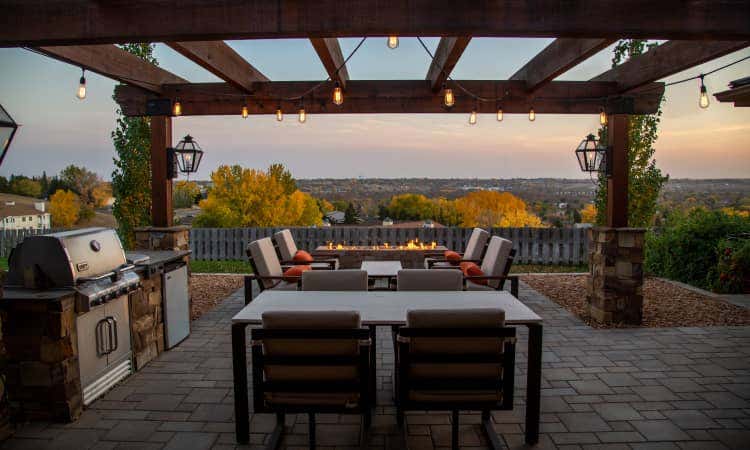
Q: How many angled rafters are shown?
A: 6